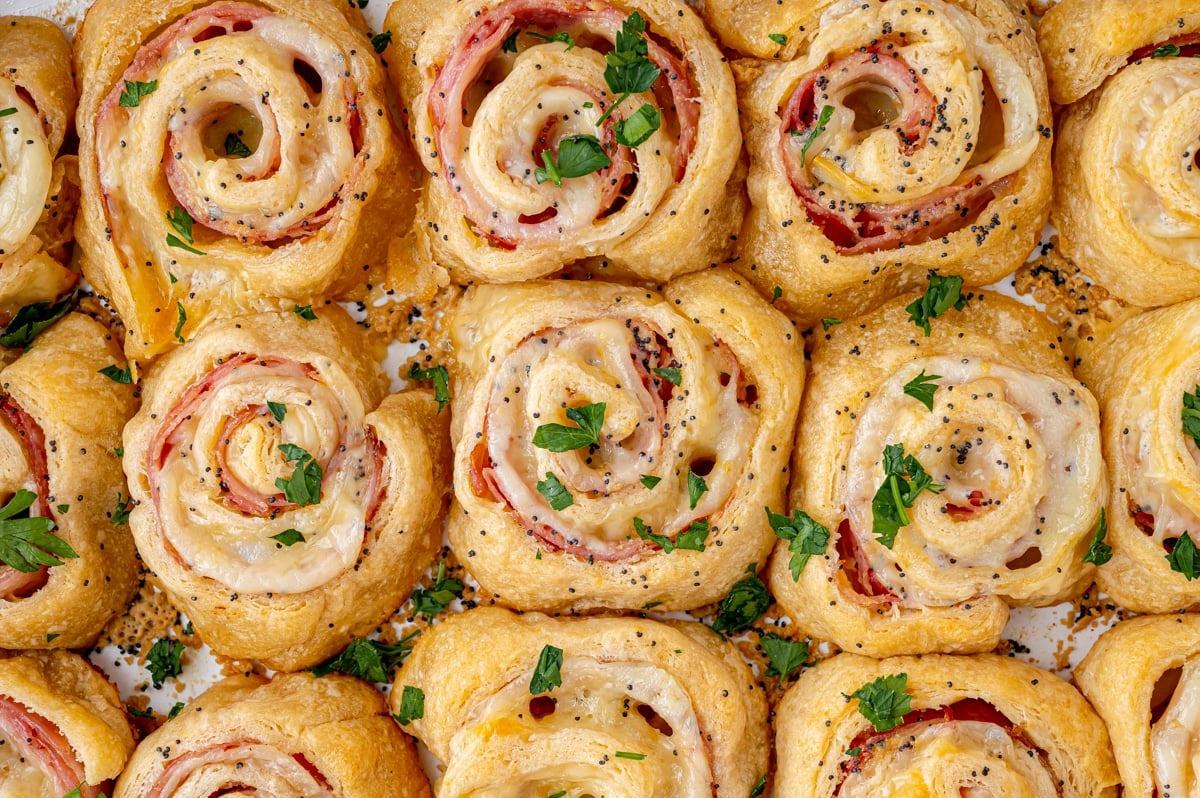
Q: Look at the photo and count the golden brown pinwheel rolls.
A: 15